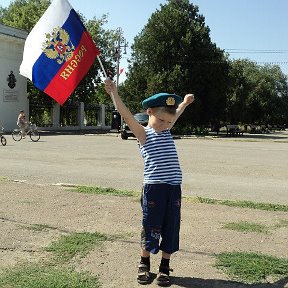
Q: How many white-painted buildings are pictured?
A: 1